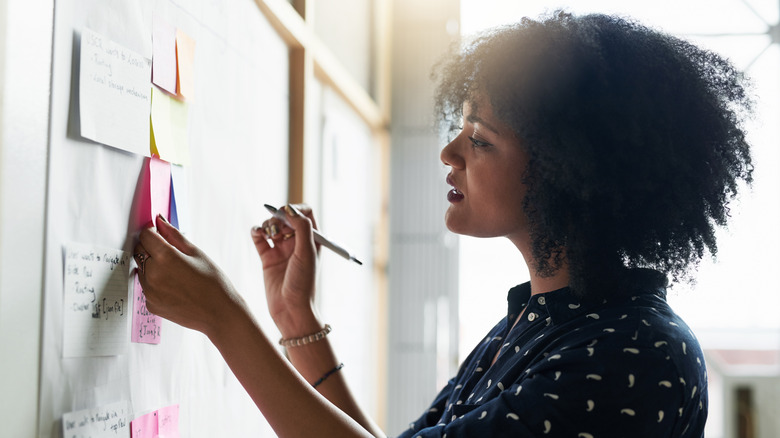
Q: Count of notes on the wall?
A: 11